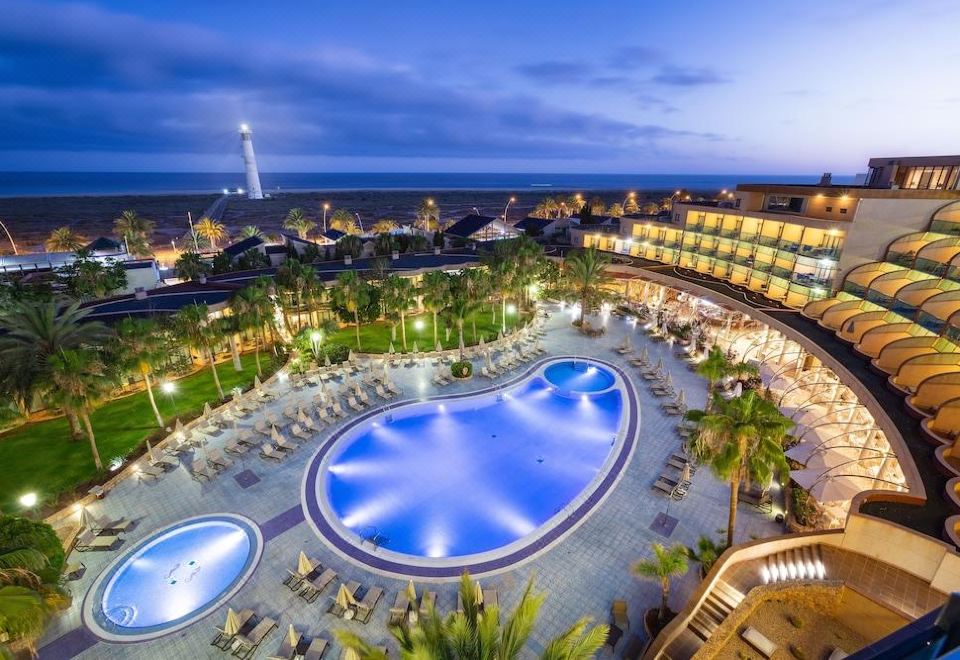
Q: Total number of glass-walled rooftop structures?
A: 1